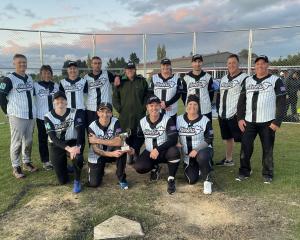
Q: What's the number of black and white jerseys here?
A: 12